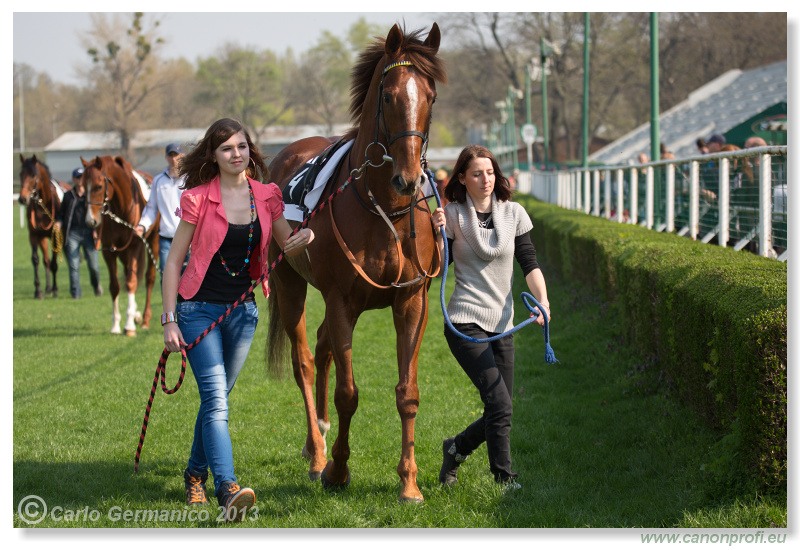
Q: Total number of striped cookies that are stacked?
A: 0